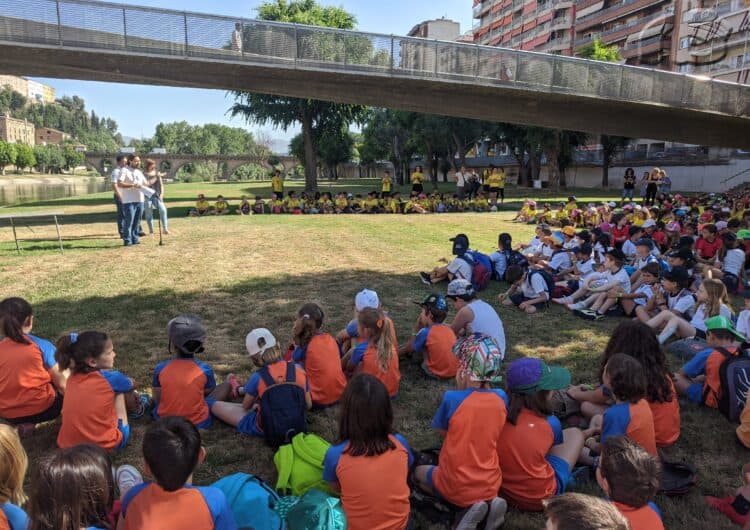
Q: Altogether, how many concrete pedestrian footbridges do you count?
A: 1